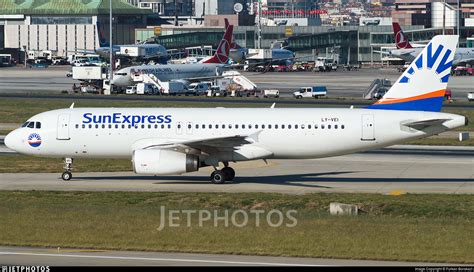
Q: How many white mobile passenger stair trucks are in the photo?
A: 2